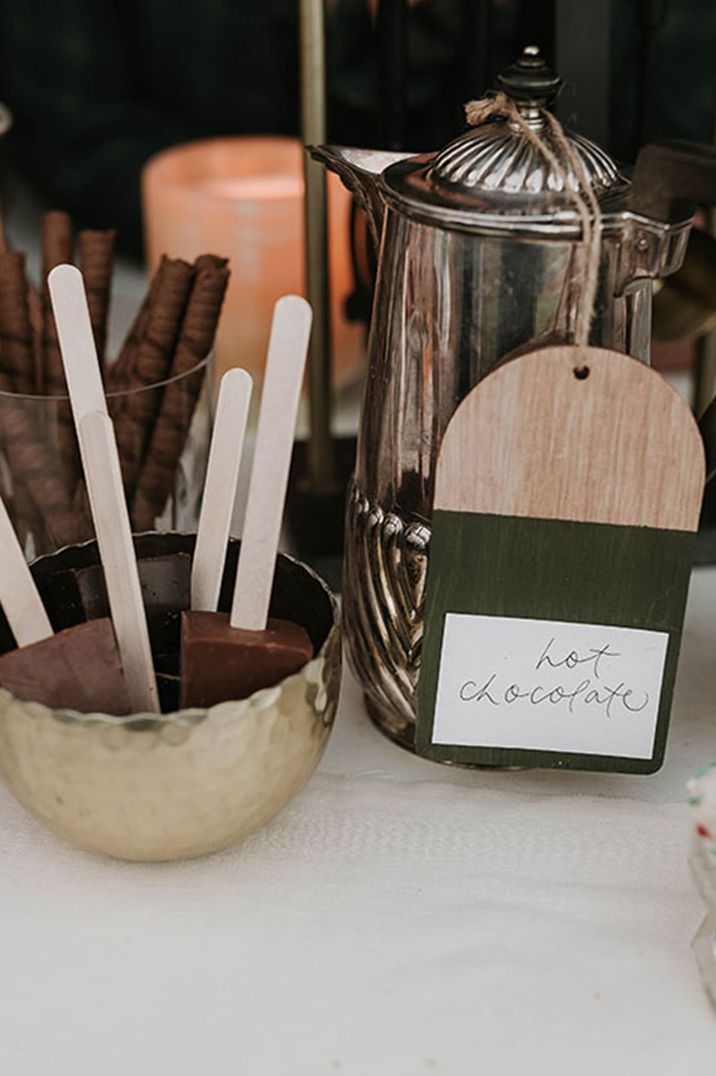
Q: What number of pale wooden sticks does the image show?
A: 5